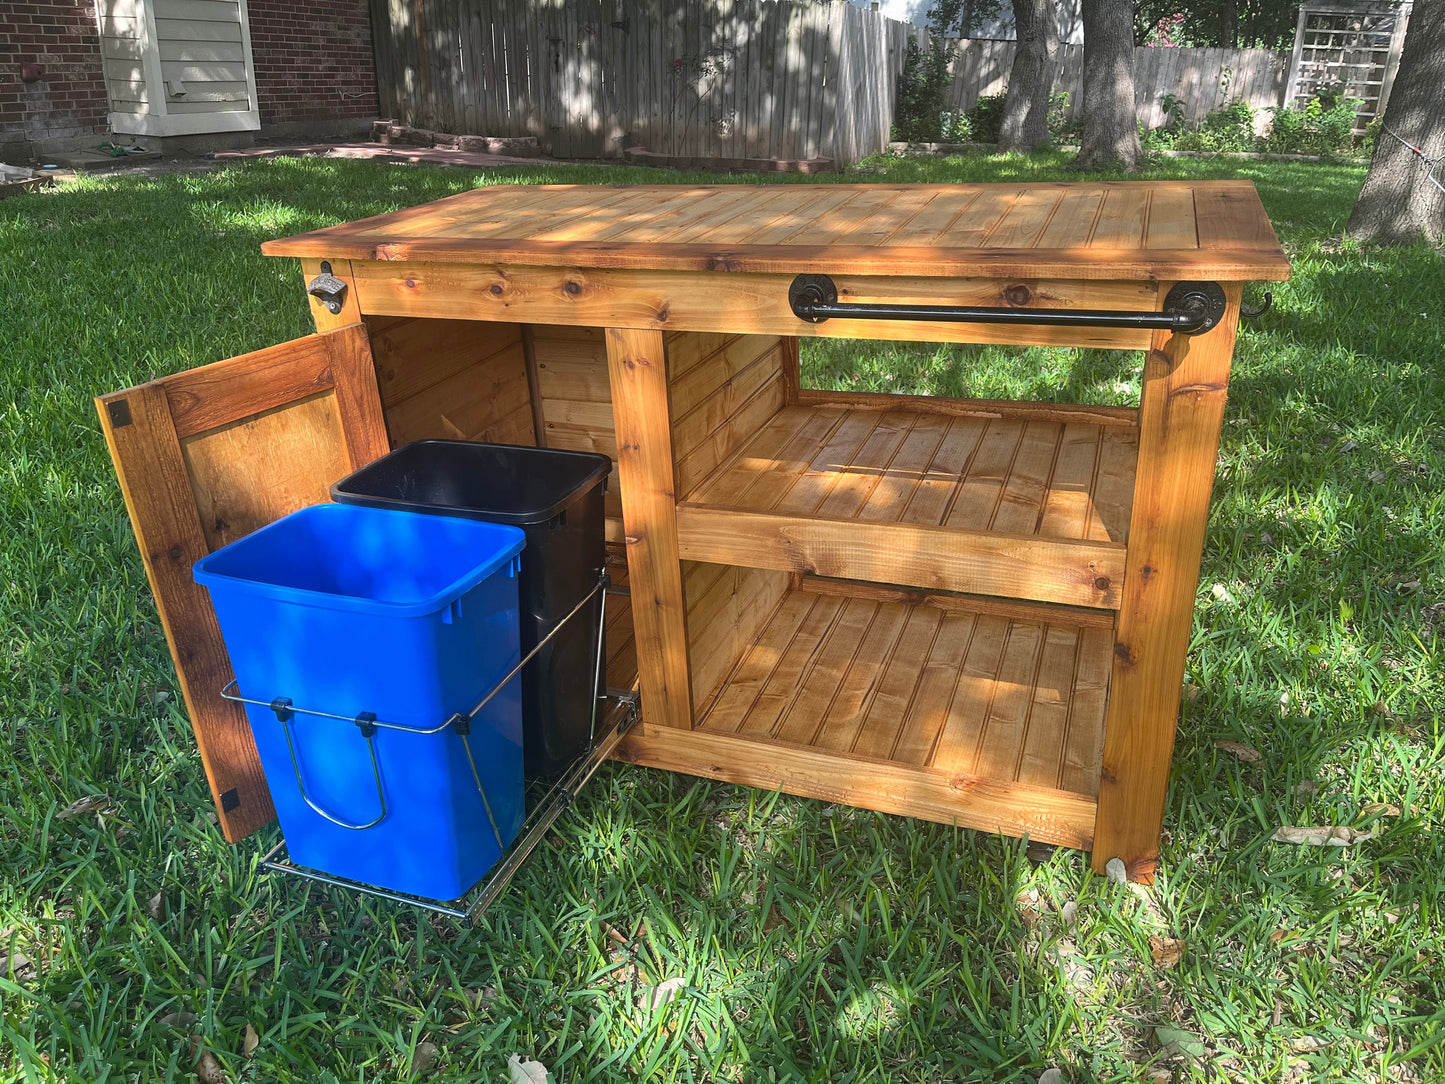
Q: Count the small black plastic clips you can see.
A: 4